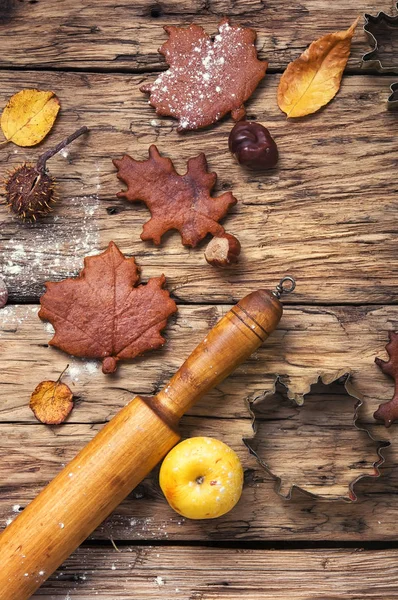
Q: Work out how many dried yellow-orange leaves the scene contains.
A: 3